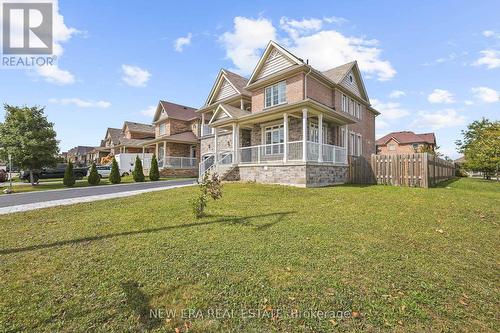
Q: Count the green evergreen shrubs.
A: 5